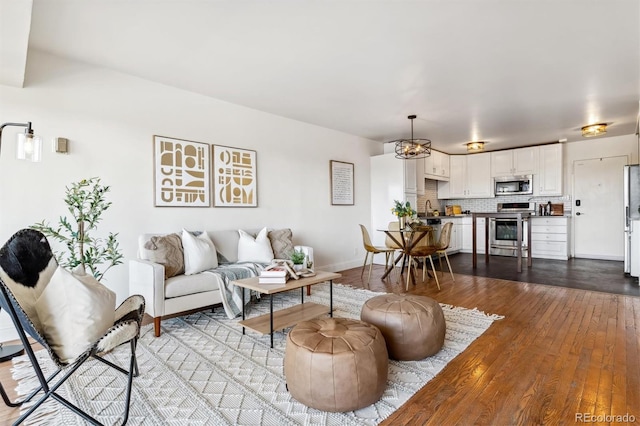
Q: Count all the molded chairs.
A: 4